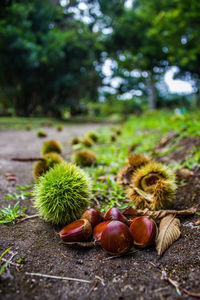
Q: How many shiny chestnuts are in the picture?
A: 6